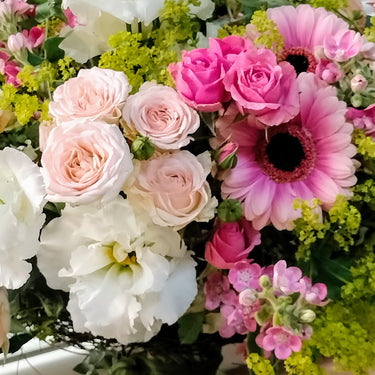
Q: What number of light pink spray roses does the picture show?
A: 4